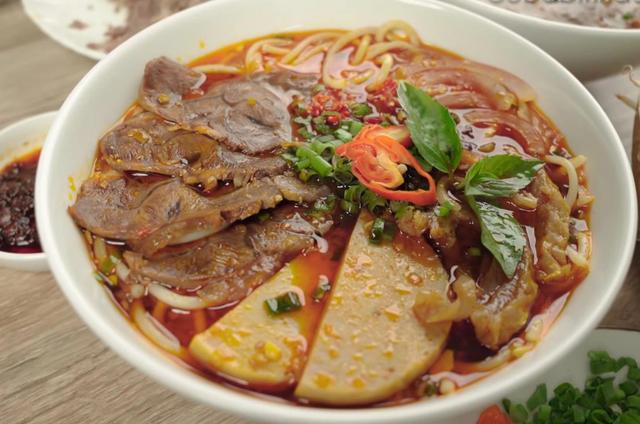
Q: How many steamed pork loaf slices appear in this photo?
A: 2